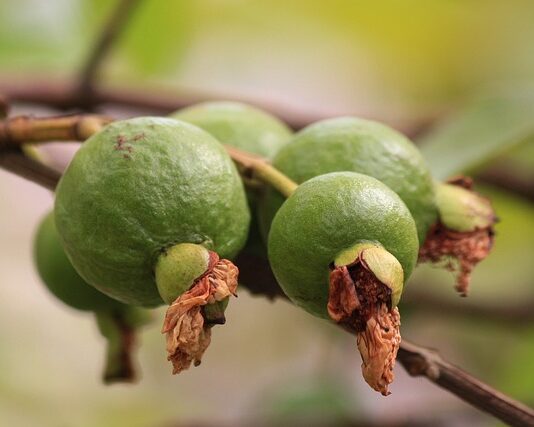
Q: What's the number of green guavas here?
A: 5